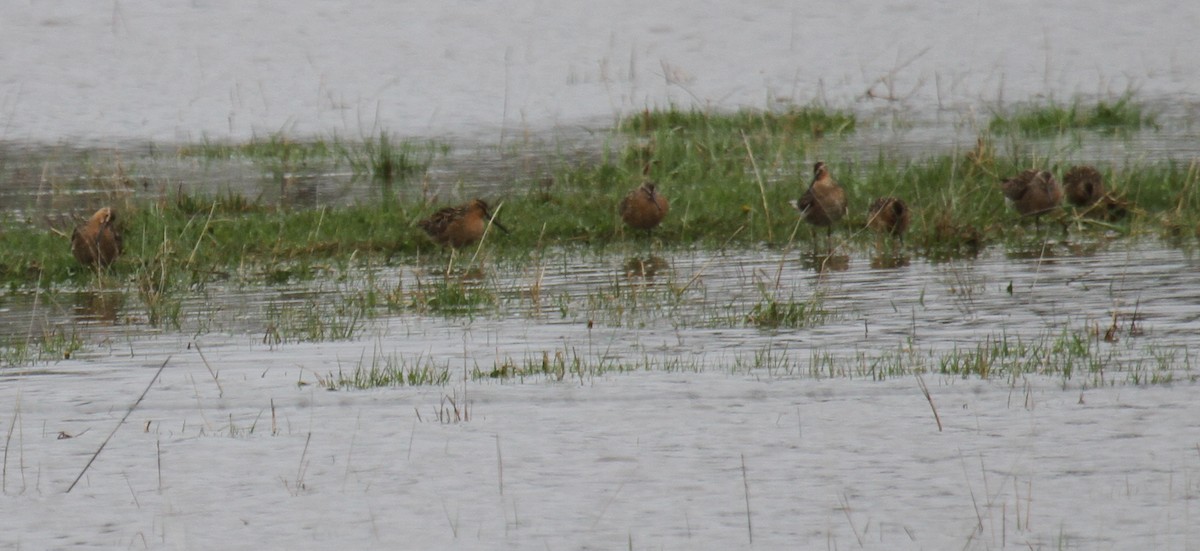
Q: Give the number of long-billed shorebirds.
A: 7